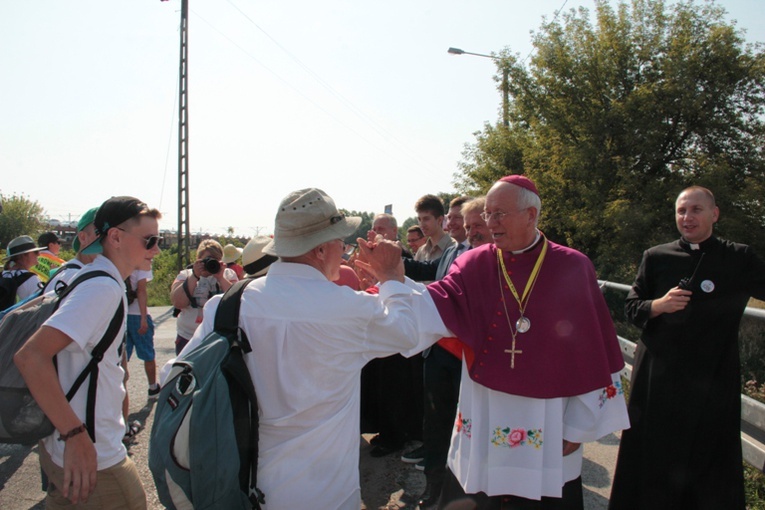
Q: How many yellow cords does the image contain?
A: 1